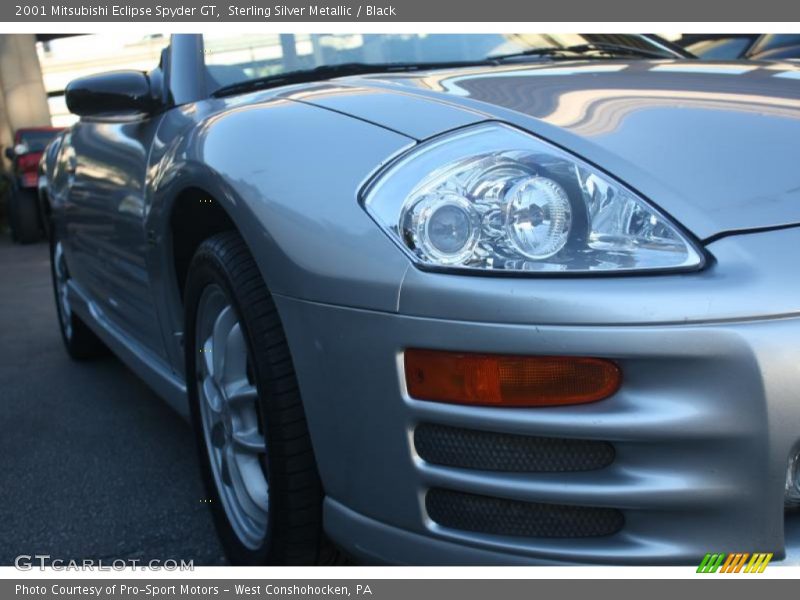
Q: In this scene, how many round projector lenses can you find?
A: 2